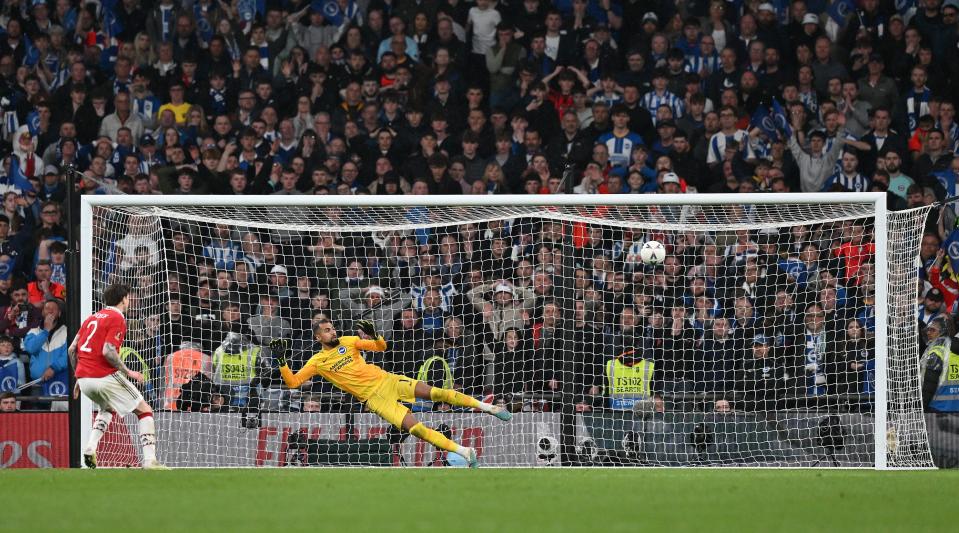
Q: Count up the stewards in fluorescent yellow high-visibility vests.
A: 5